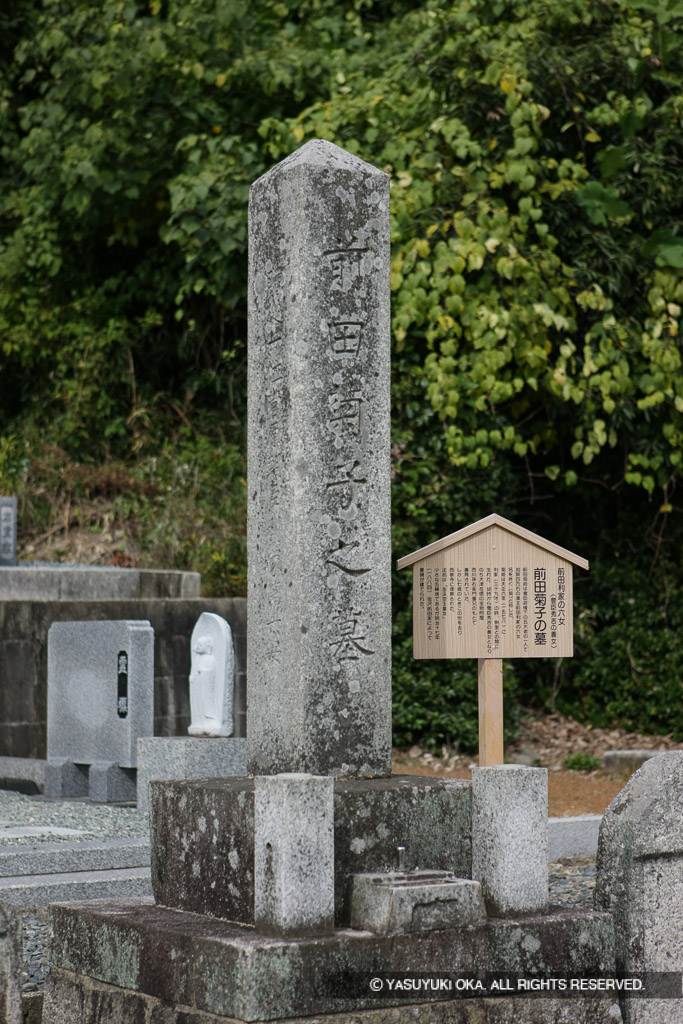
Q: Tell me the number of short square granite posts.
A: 2